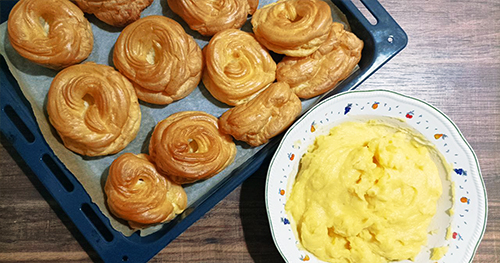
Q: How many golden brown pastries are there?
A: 11